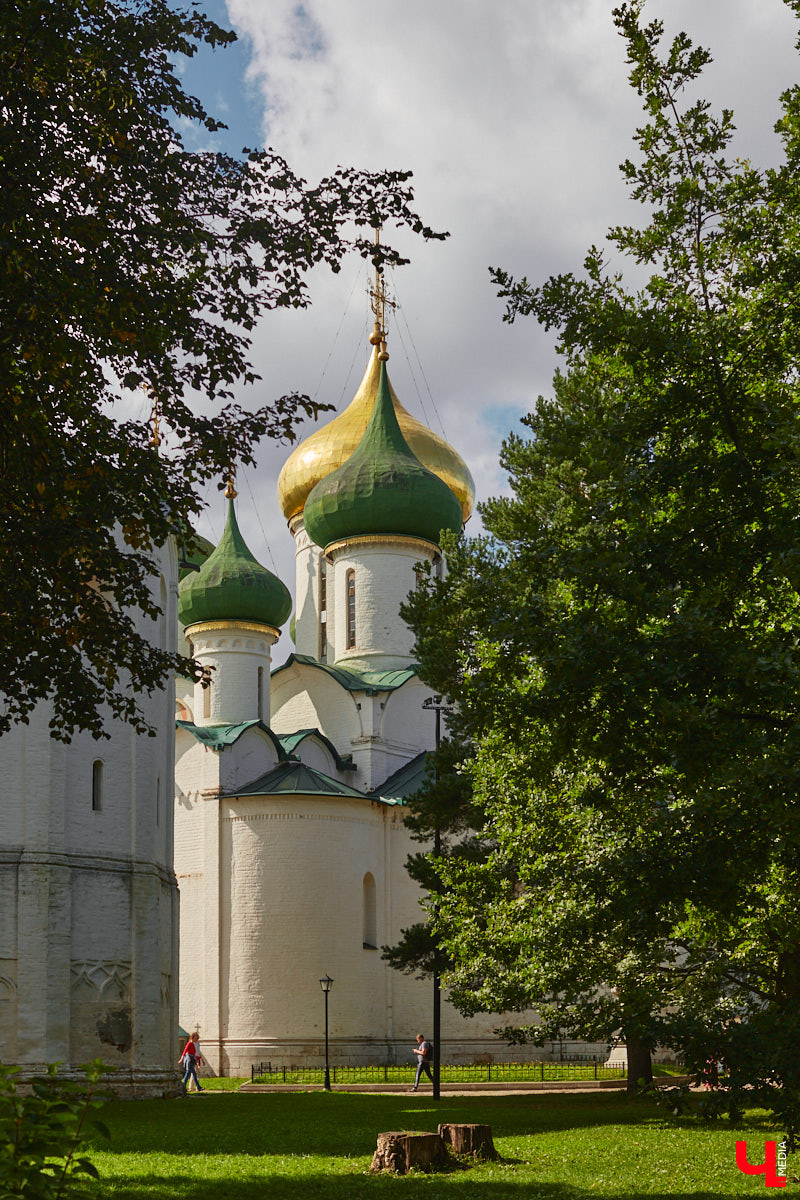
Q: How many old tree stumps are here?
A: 2